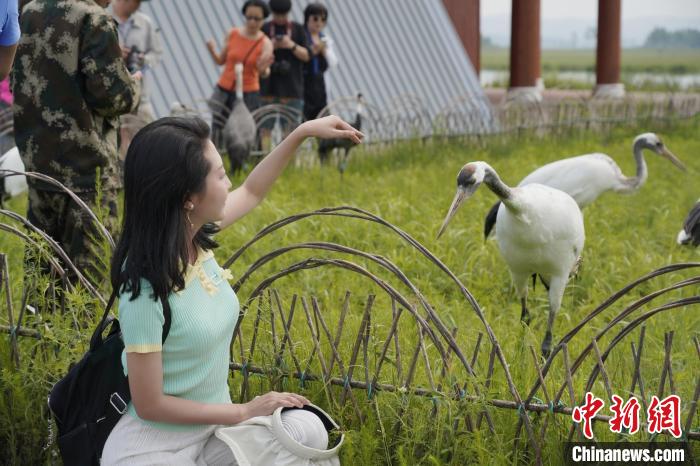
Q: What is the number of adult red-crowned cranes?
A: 2